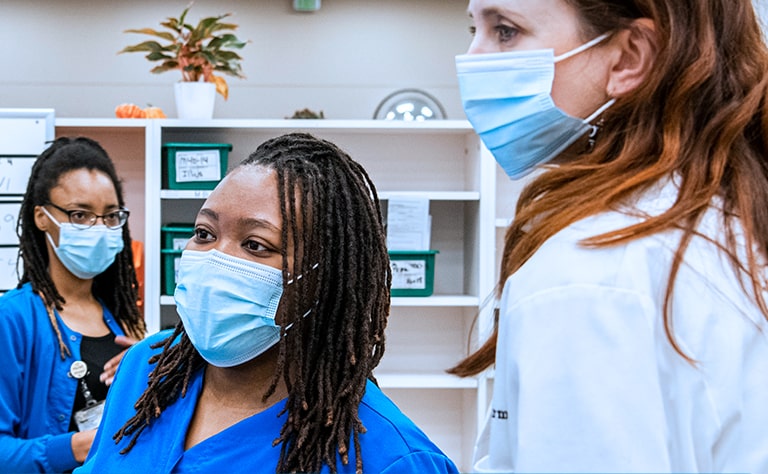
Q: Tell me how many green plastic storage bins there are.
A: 4